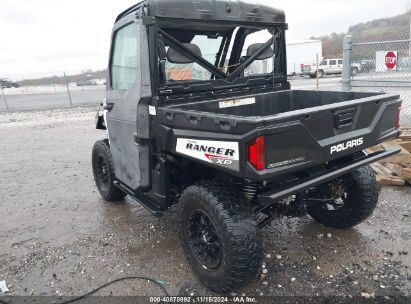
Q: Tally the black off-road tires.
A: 3